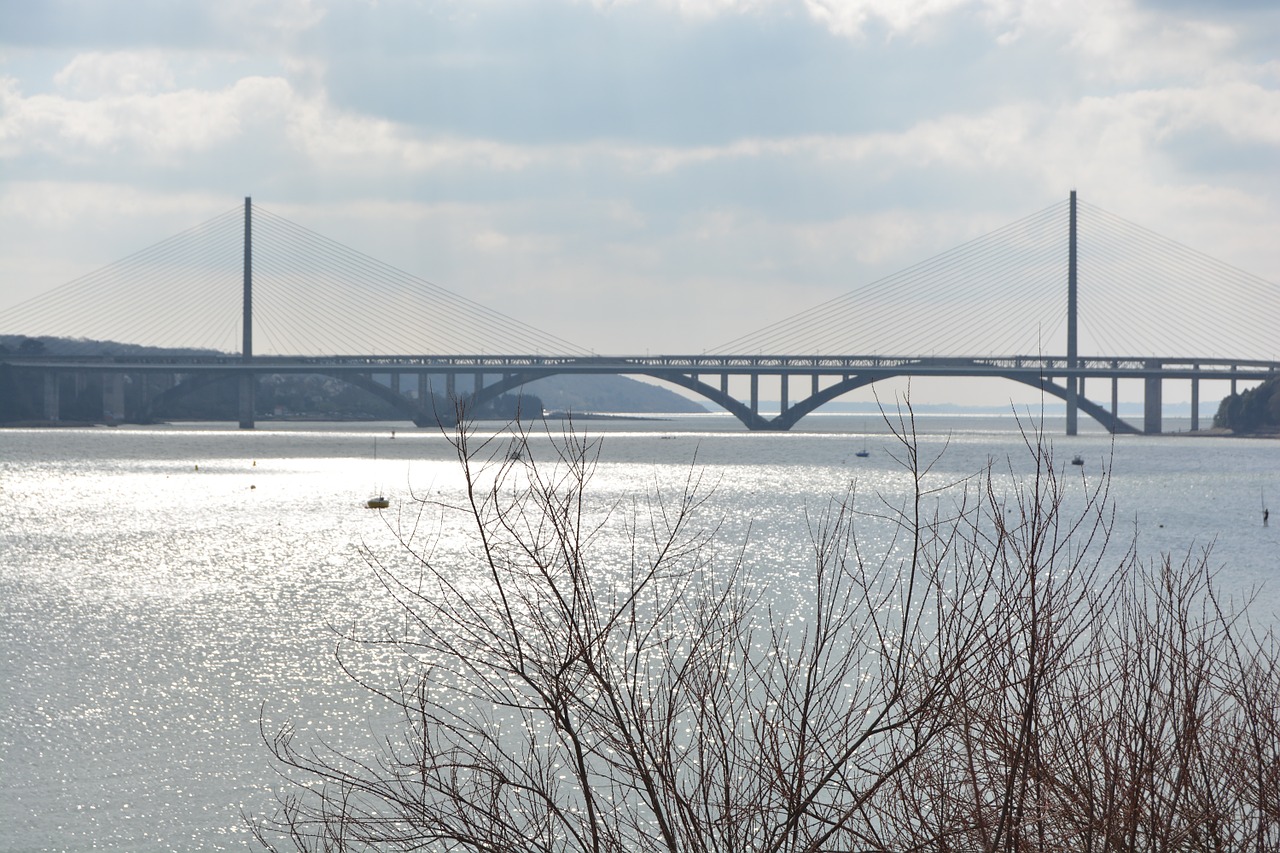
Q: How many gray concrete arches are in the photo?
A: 3